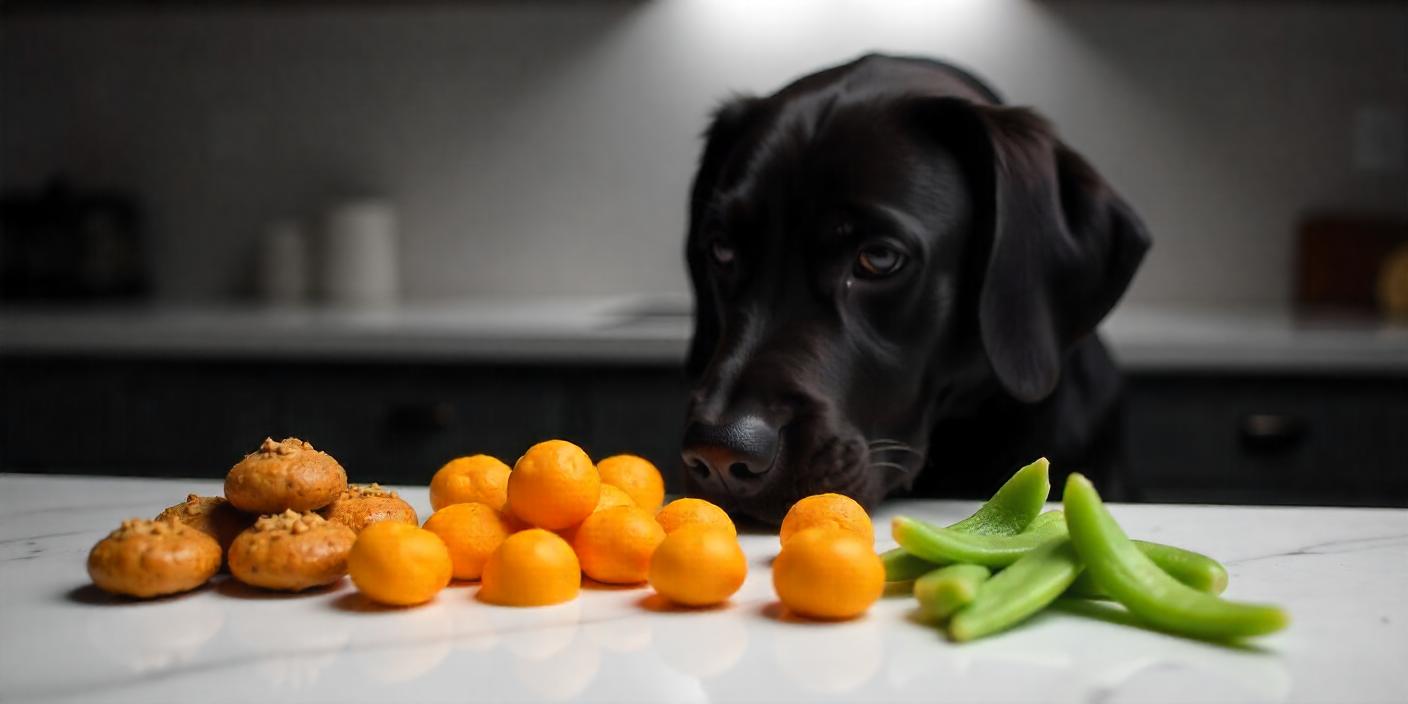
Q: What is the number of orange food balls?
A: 12